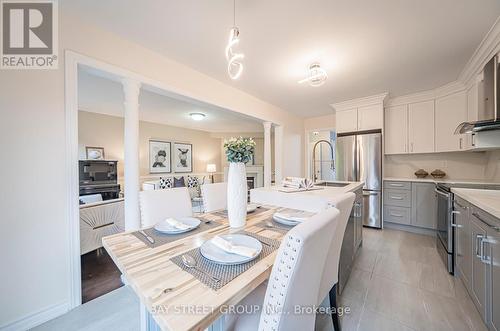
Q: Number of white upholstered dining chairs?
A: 4